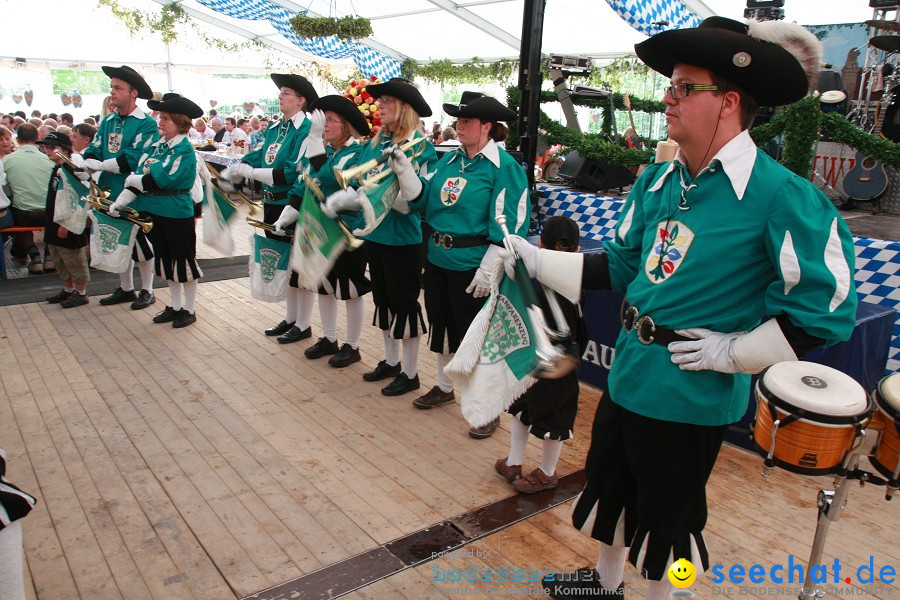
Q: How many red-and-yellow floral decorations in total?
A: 1